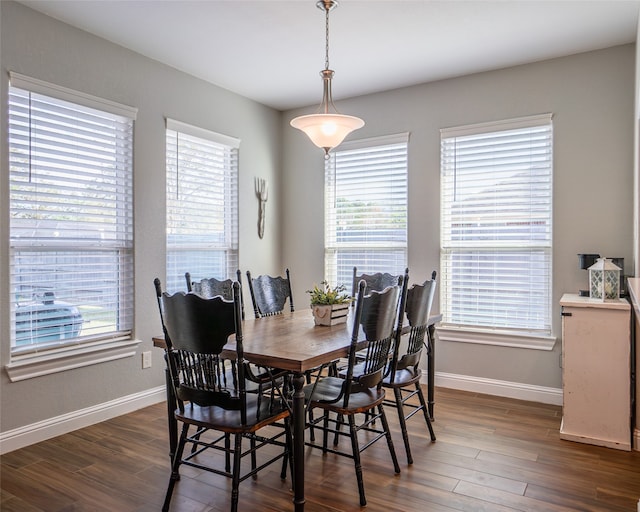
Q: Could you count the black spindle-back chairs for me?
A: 6